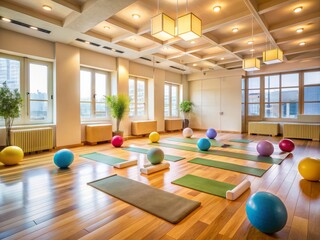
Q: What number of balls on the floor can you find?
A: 12